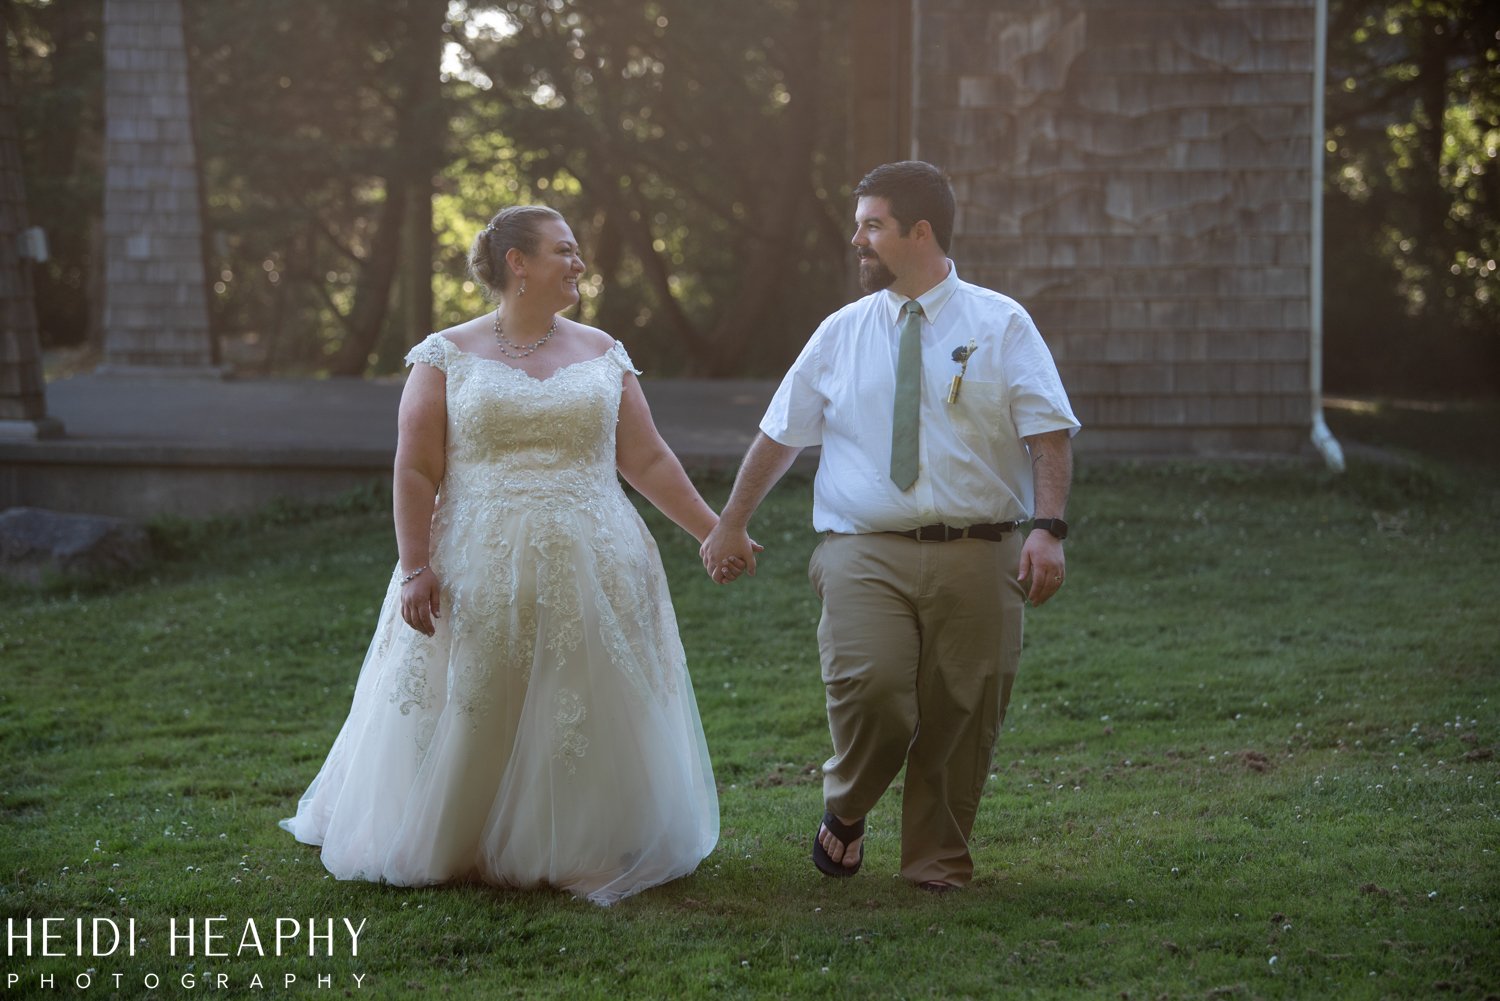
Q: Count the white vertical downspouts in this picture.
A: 1